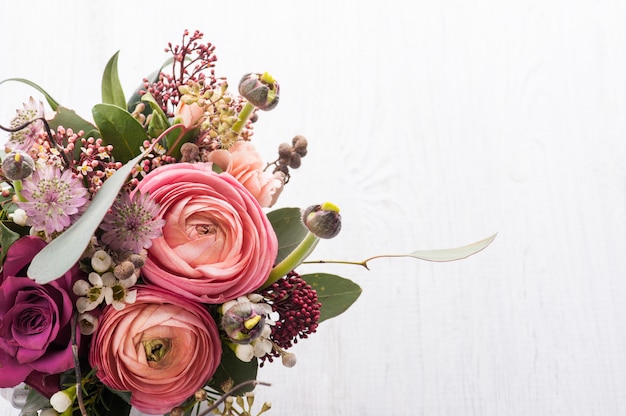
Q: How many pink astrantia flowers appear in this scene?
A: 3